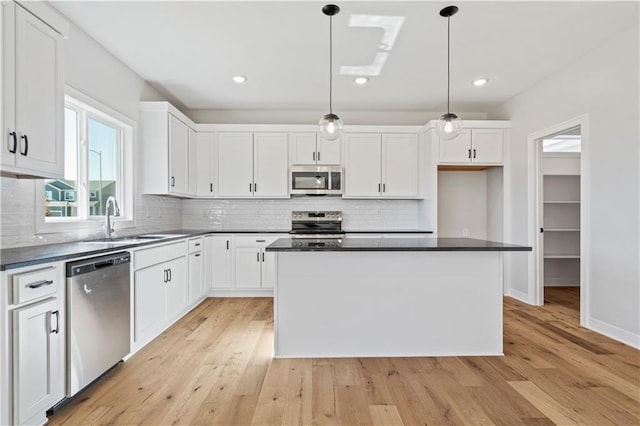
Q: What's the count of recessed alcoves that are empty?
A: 1